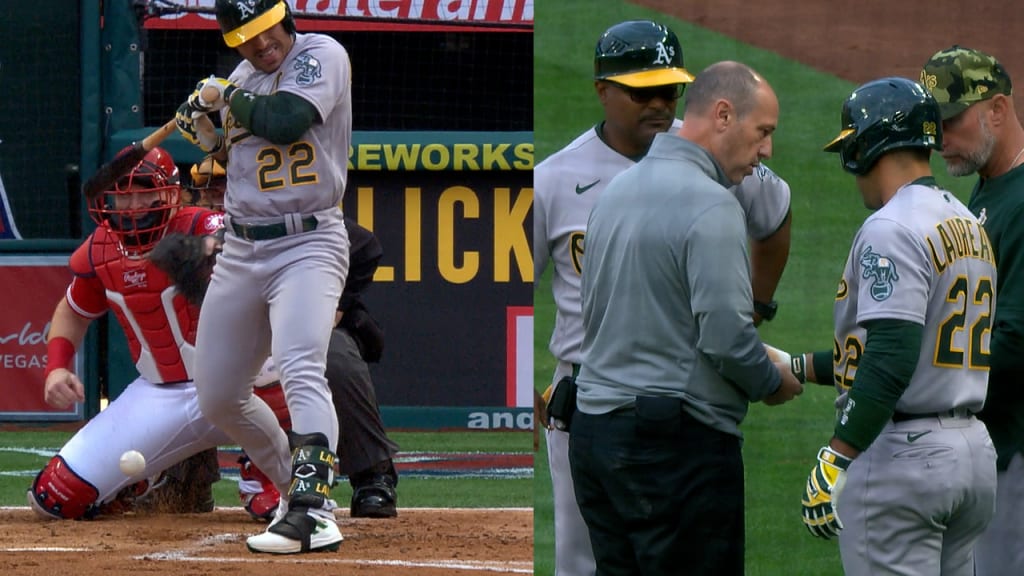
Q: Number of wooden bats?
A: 1